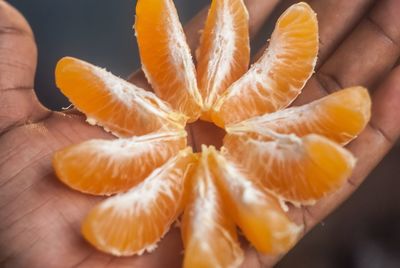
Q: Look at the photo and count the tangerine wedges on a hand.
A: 10